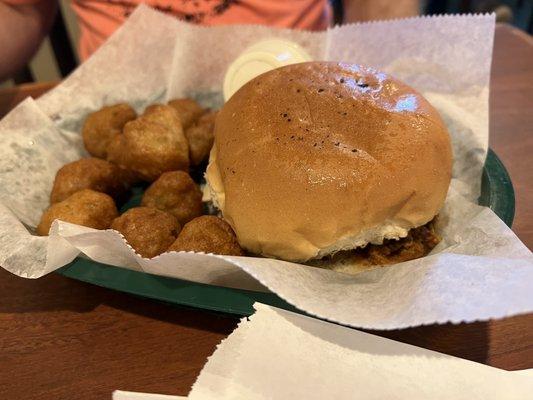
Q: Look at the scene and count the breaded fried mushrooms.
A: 9